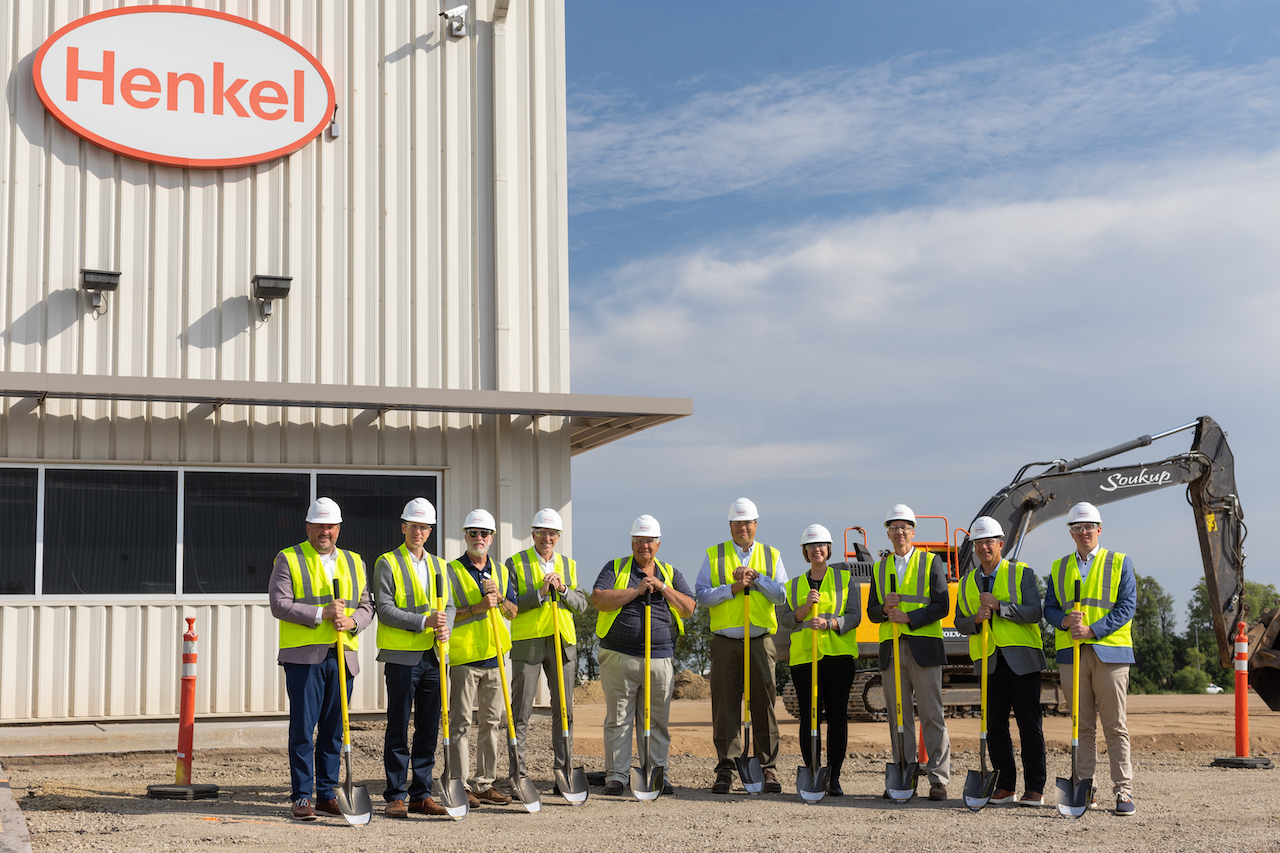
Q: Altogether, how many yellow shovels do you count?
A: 10